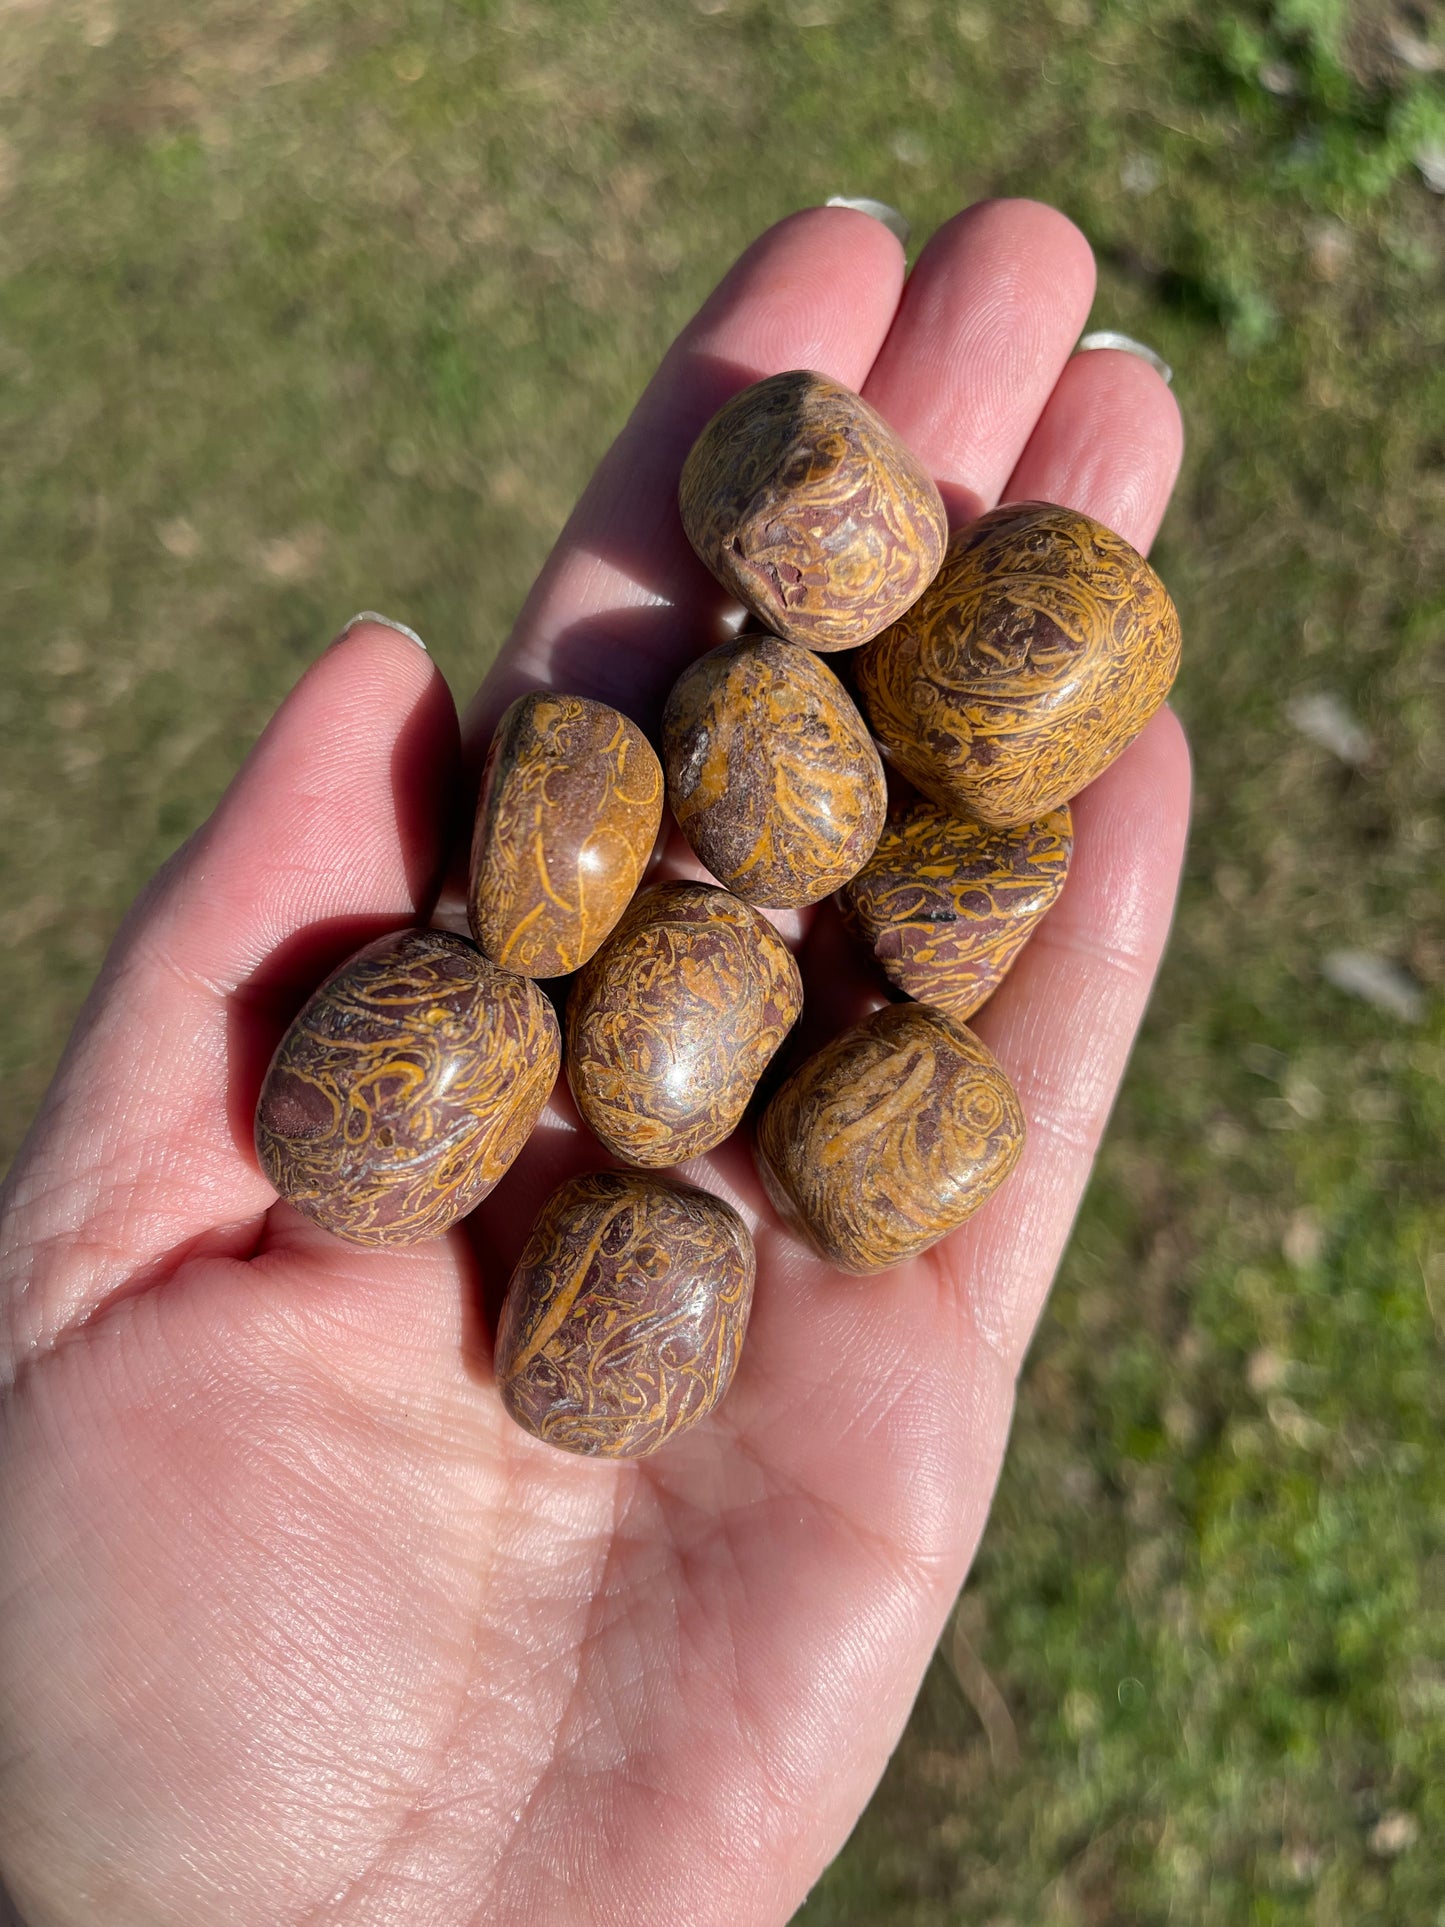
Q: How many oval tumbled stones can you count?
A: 9